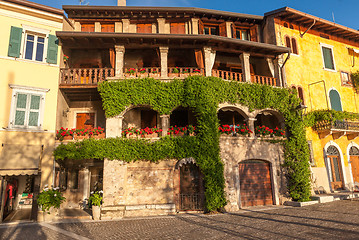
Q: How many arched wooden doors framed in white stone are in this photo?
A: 2